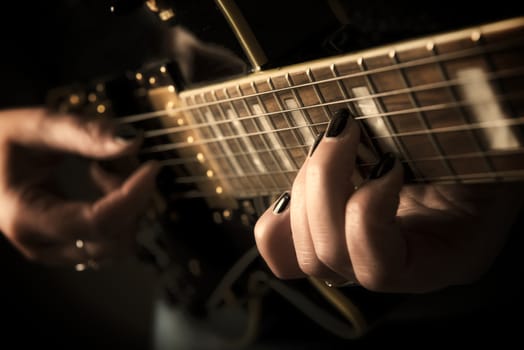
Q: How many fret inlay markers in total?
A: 6